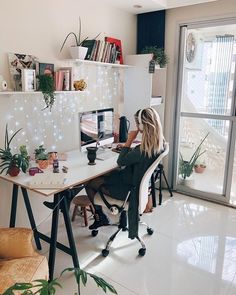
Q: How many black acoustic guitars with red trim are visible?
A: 0